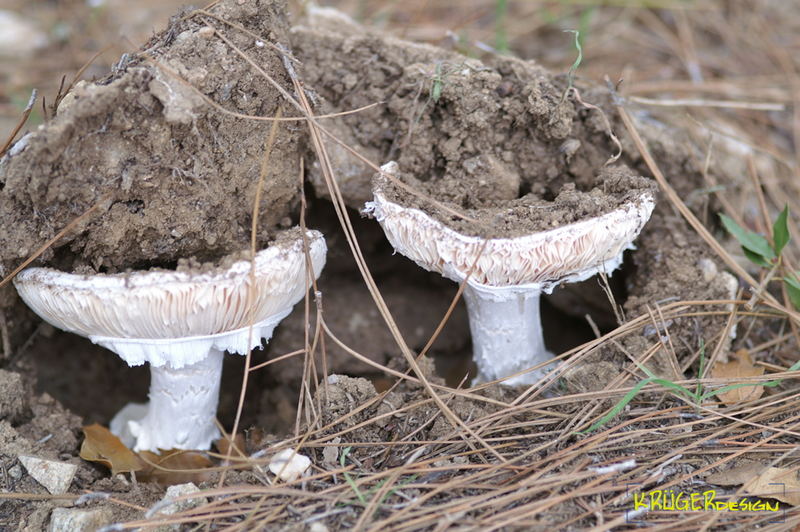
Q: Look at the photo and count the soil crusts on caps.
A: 2